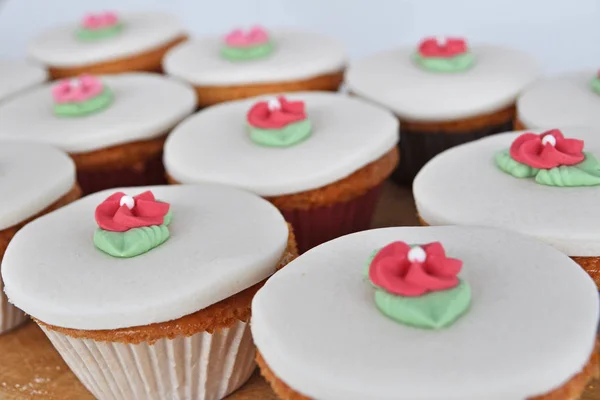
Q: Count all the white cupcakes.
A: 11